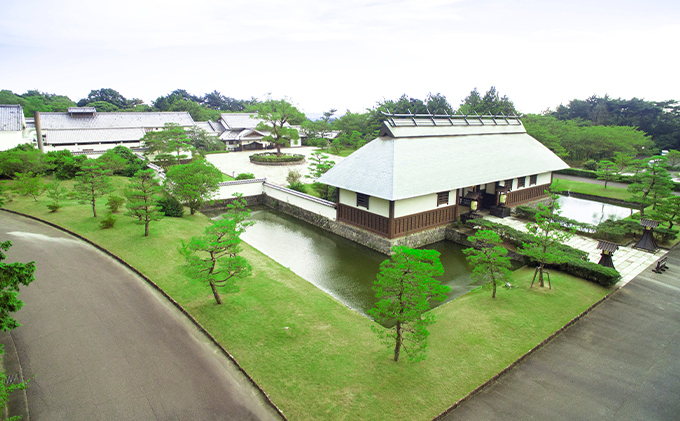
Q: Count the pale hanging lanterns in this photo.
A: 2